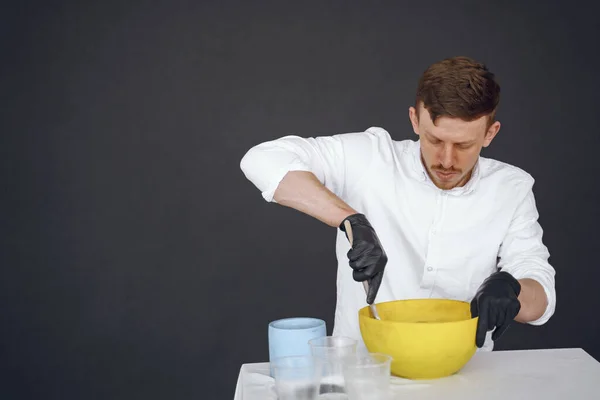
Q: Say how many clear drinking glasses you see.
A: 3